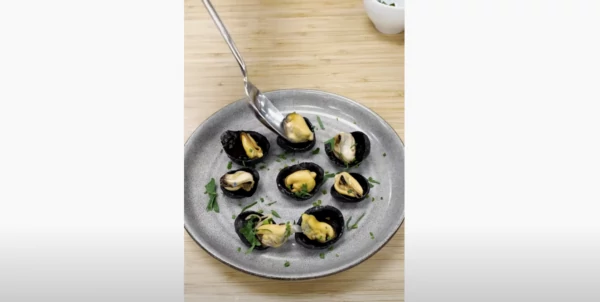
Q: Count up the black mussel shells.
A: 8